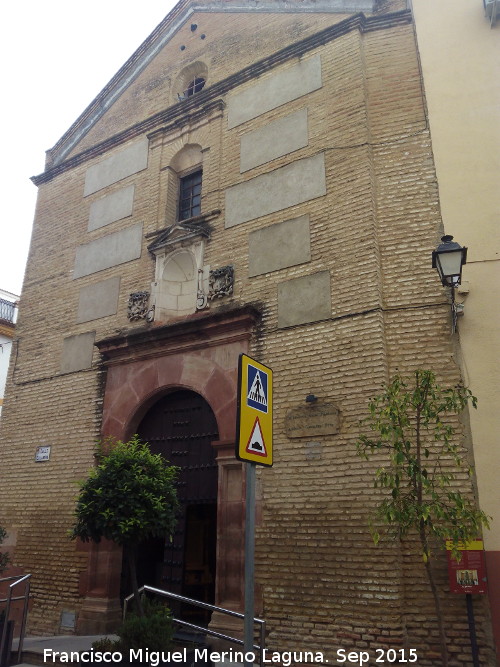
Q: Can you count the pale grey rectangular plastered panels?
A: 10